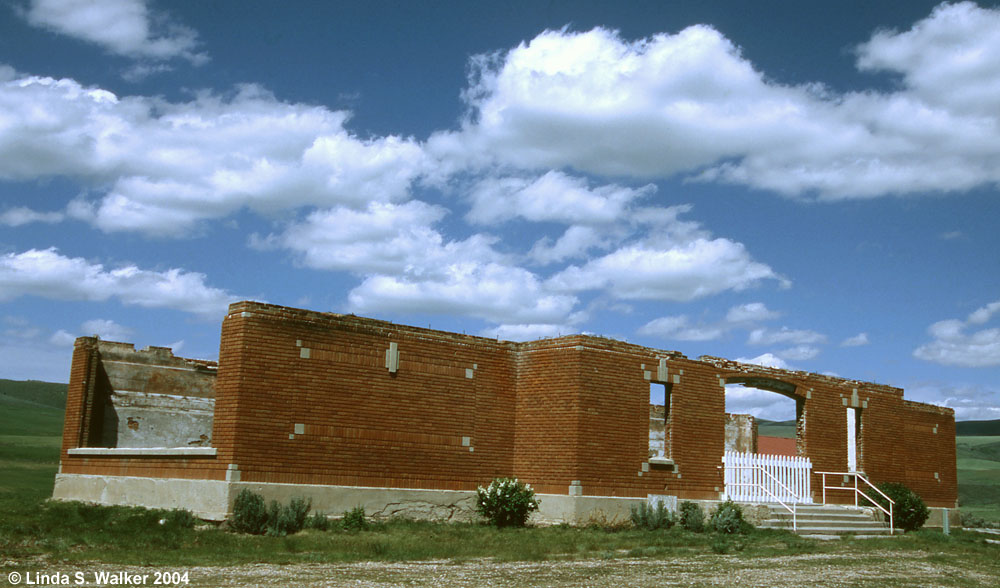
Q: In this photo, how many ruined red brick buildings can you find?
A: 1